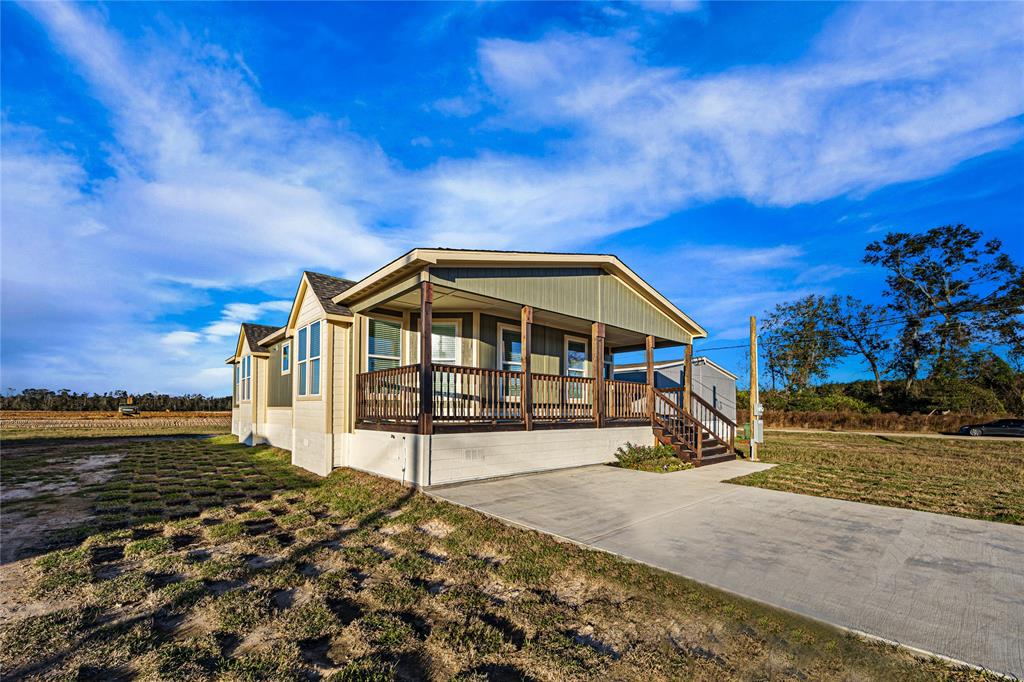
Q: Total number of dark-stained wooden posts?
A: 5